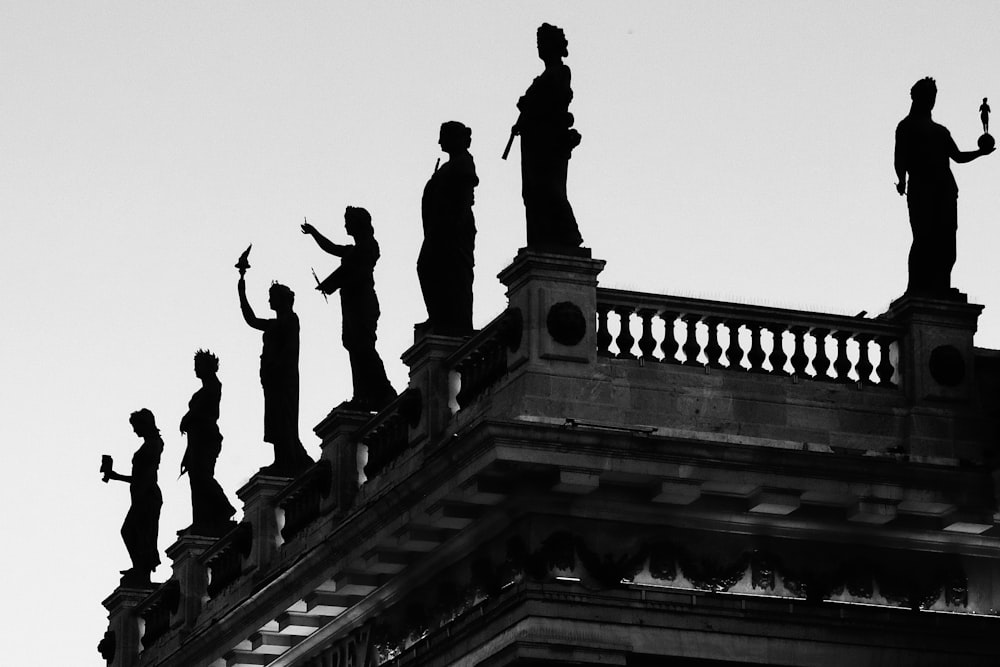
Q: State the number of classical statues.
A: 7